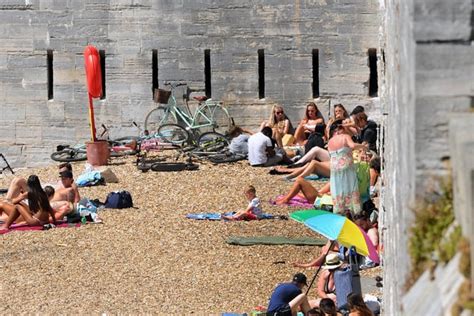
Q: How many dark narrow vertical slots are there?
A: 7